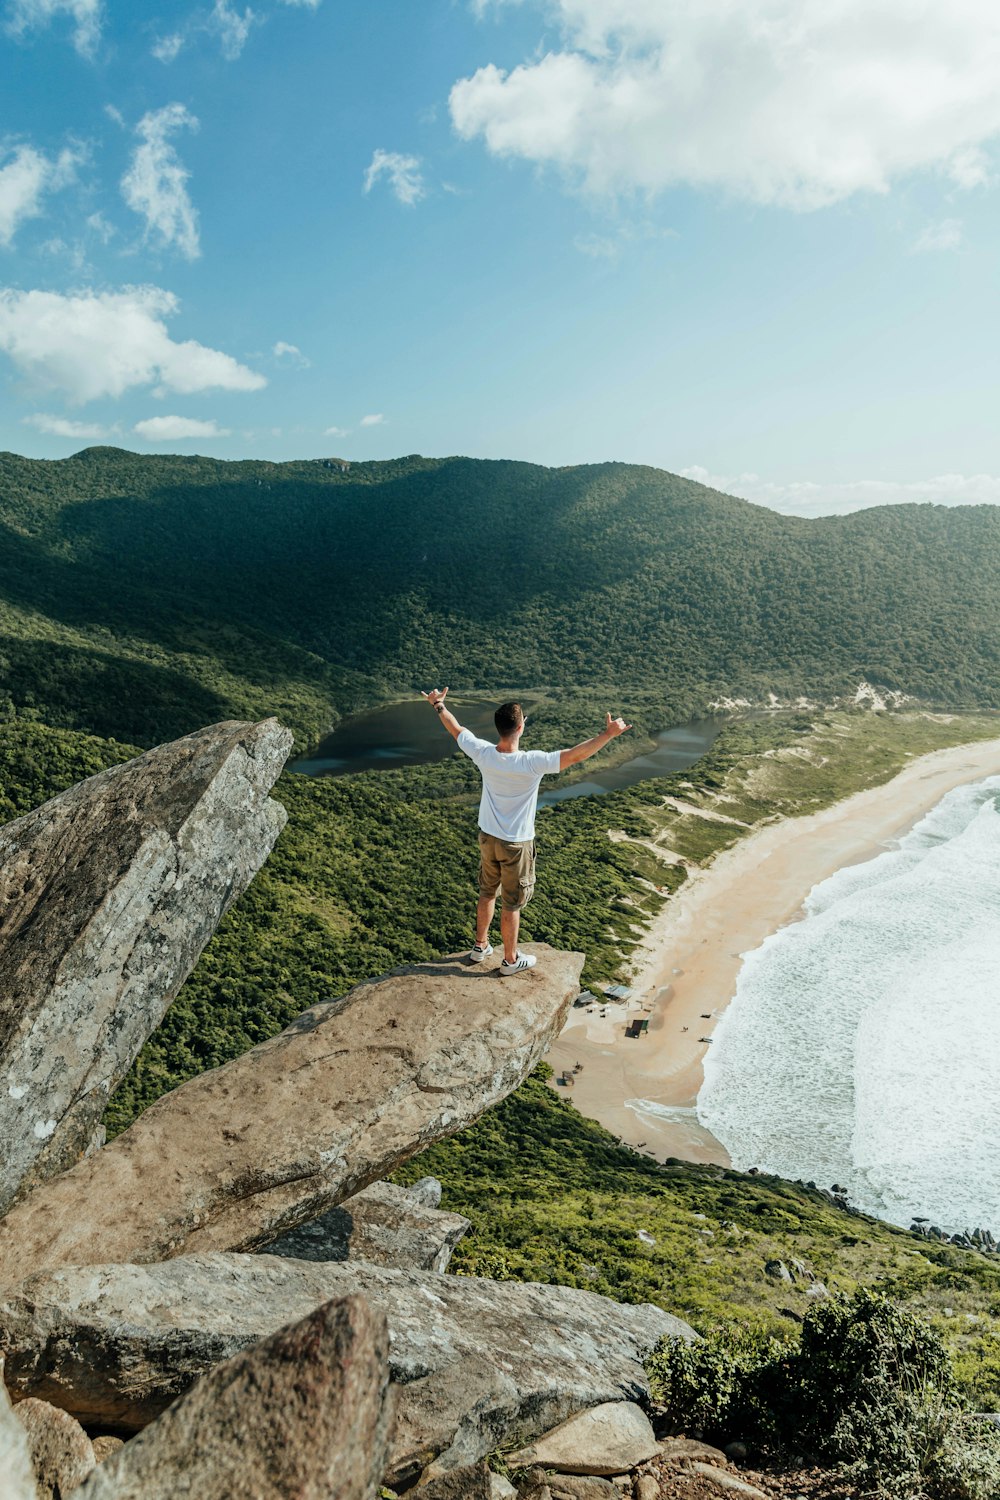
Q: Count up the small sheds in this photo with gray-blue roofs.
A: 2